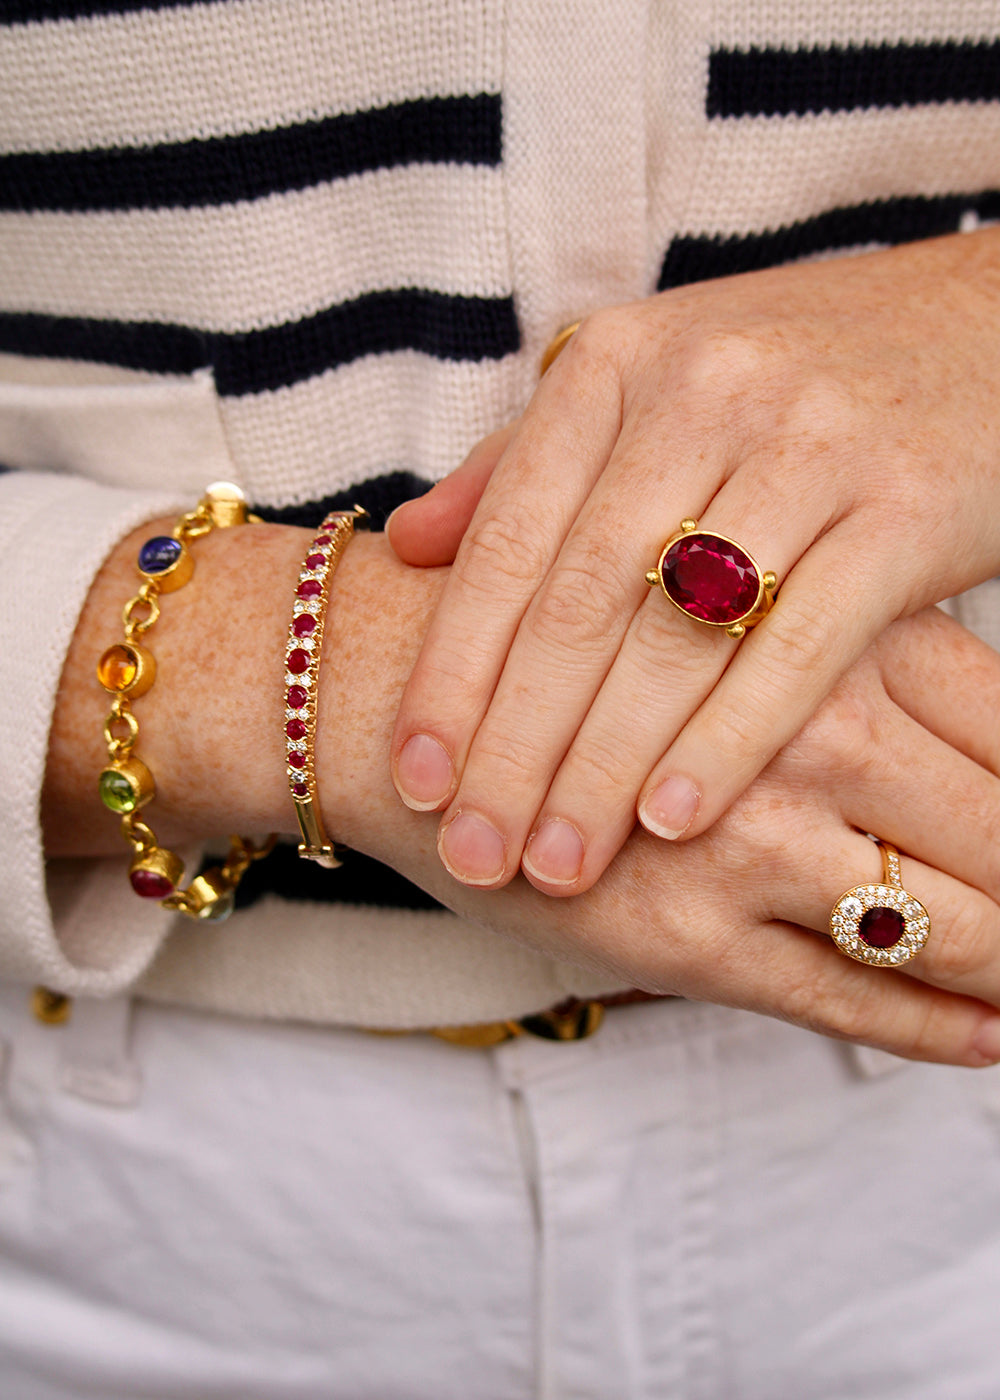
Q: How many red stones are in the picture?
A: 13